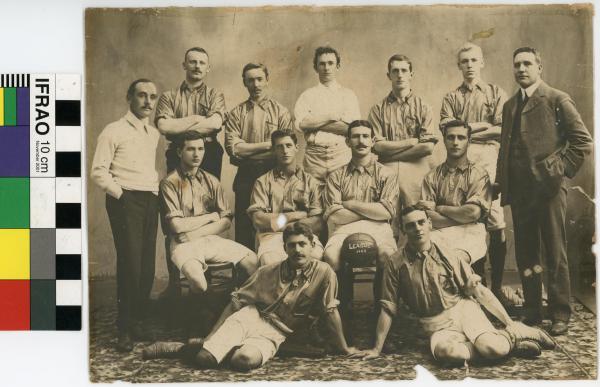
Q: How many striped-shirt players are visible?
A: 10